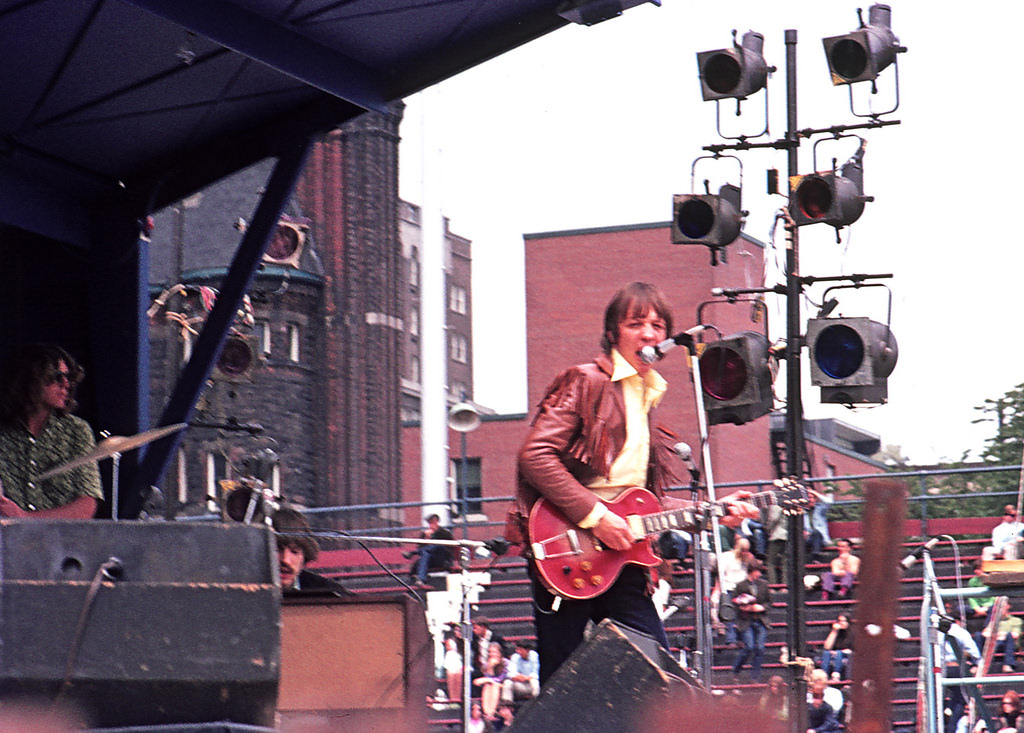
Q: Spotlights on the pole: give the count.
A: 6